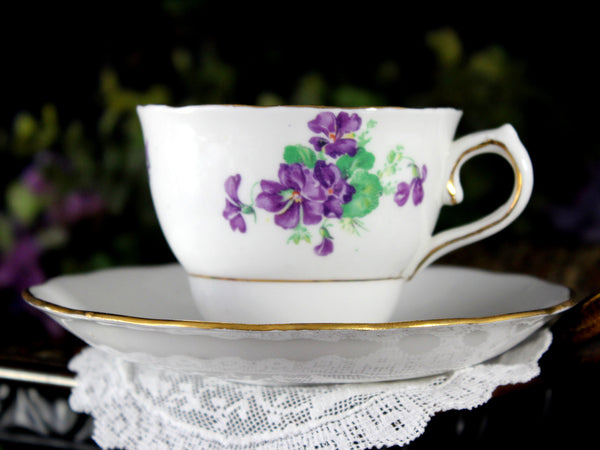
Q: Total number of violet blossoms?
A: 6